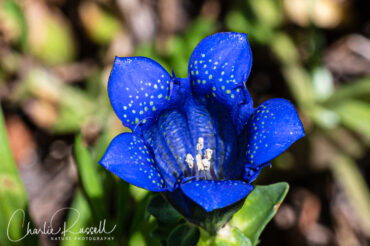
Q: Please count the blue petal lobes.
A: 5